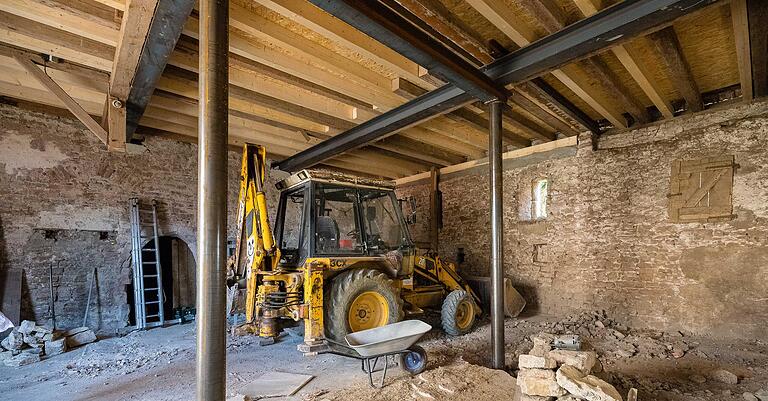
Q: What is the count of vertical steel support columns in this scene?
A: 2